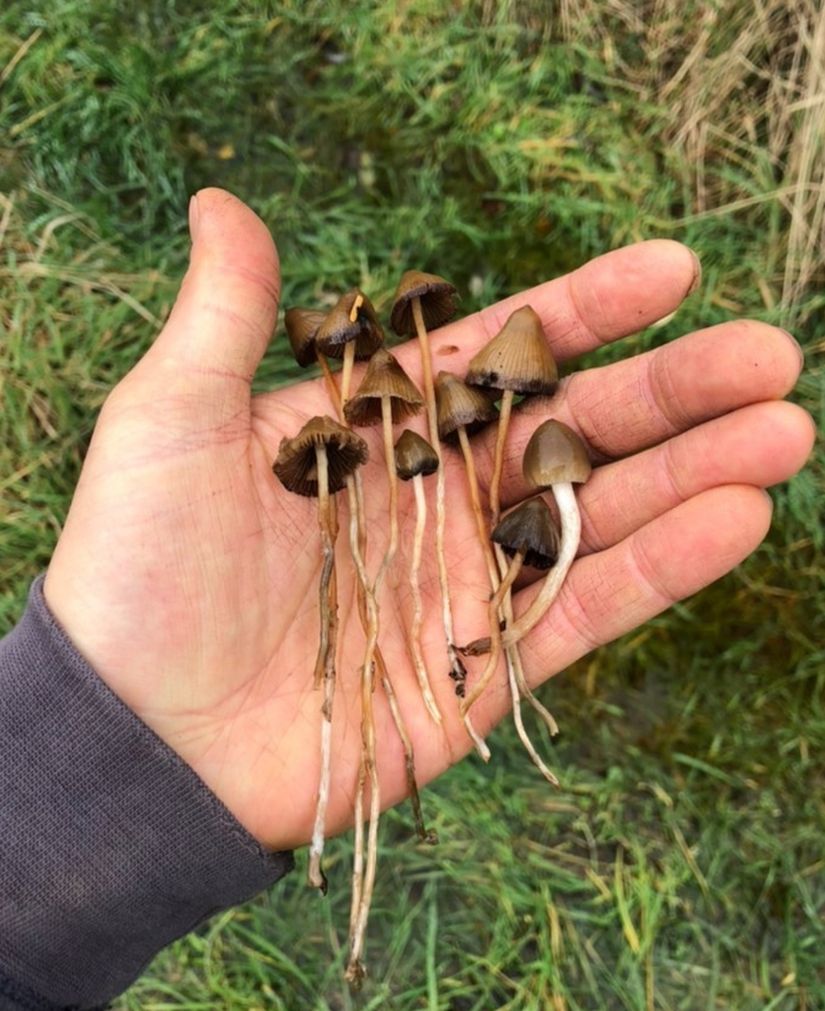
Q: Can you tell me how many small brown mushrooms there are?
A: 10